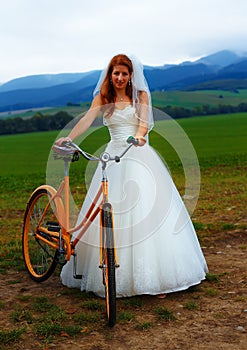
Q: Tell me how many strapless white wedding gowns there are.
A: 1